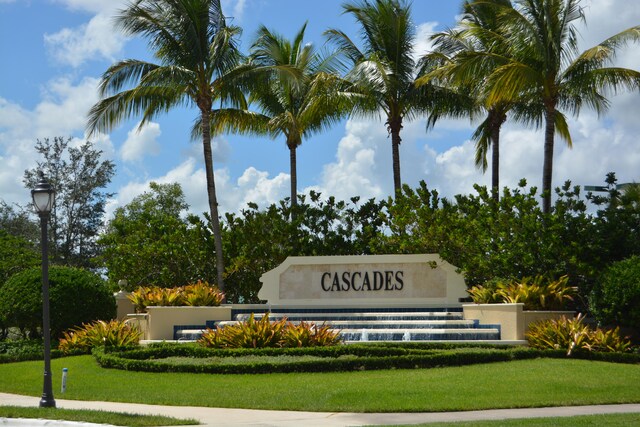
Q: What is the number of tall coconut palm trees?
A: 5